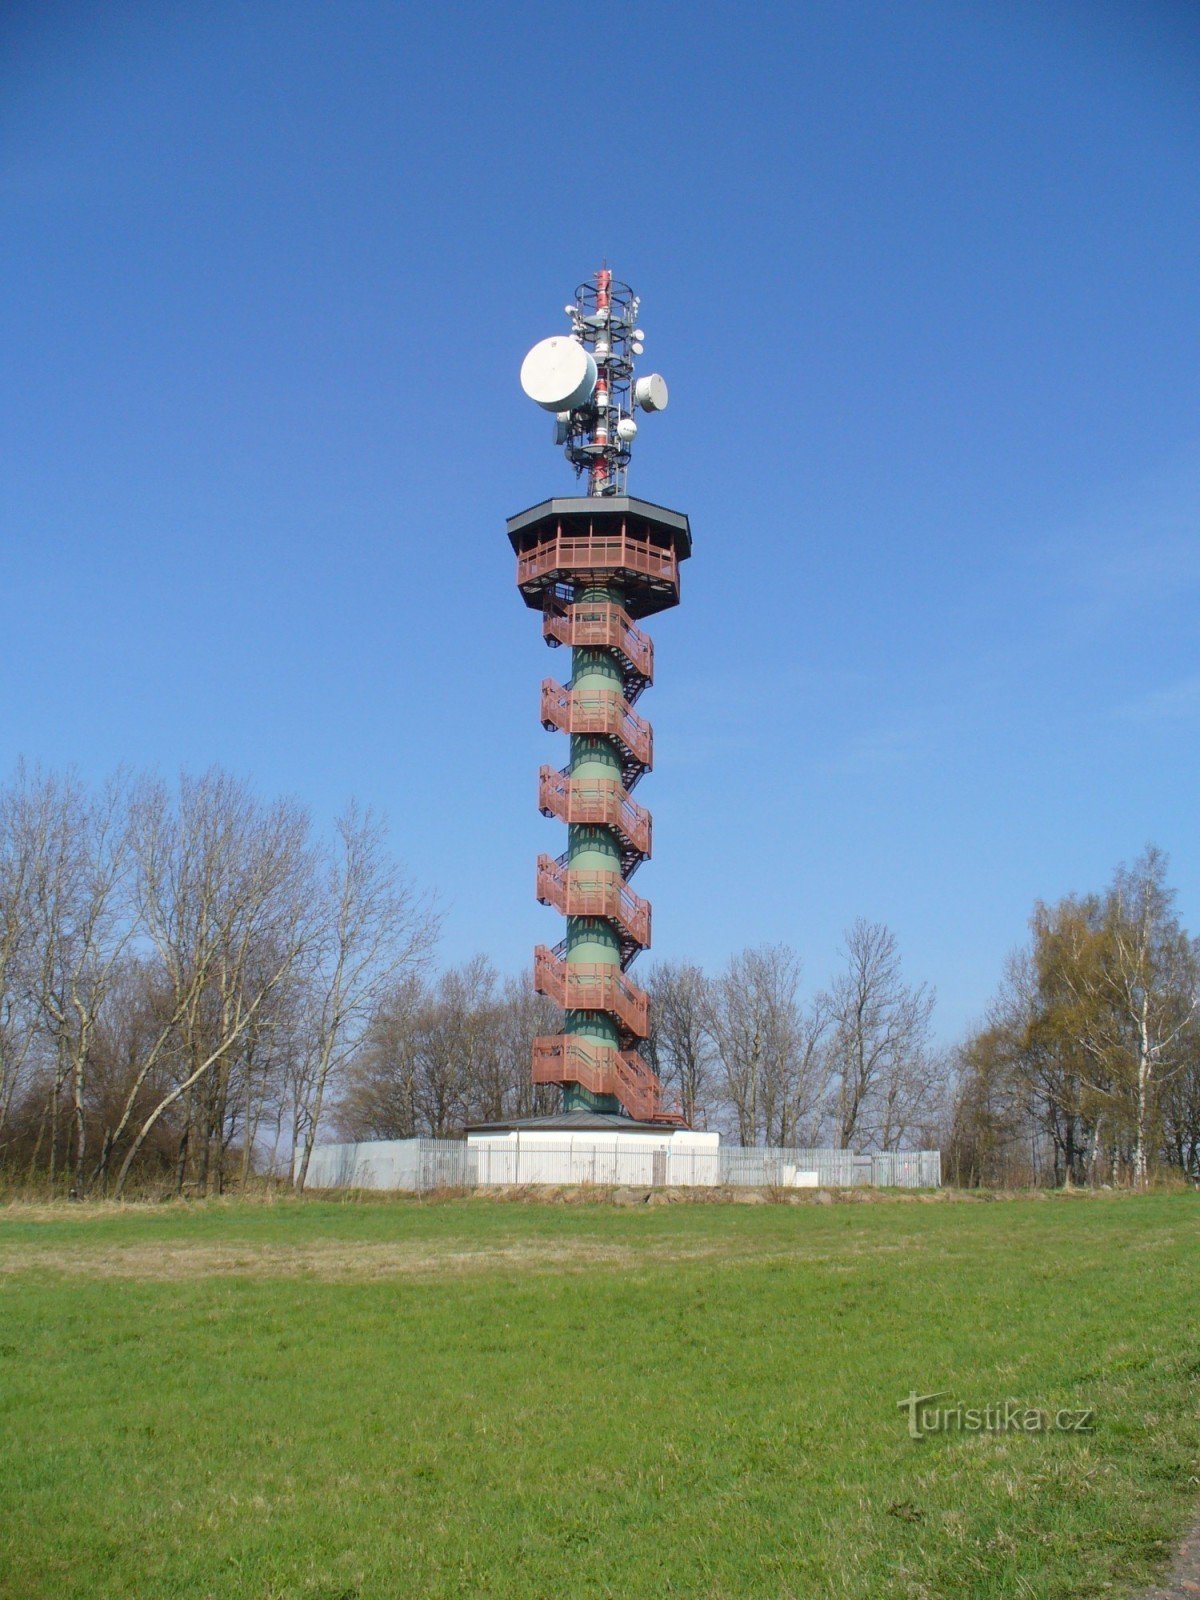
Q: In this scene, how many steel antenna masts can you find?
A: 1